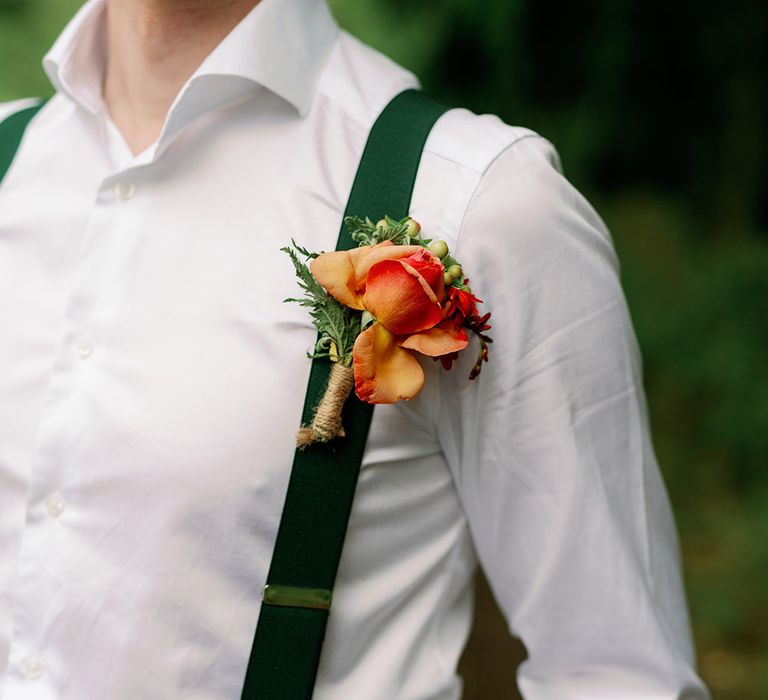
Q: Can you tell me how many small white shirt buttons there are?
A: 4